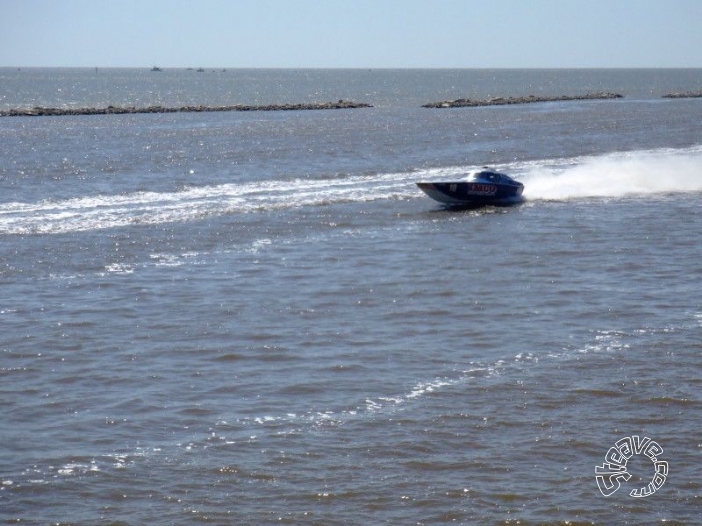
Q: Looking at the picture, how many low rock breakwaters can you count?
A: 3